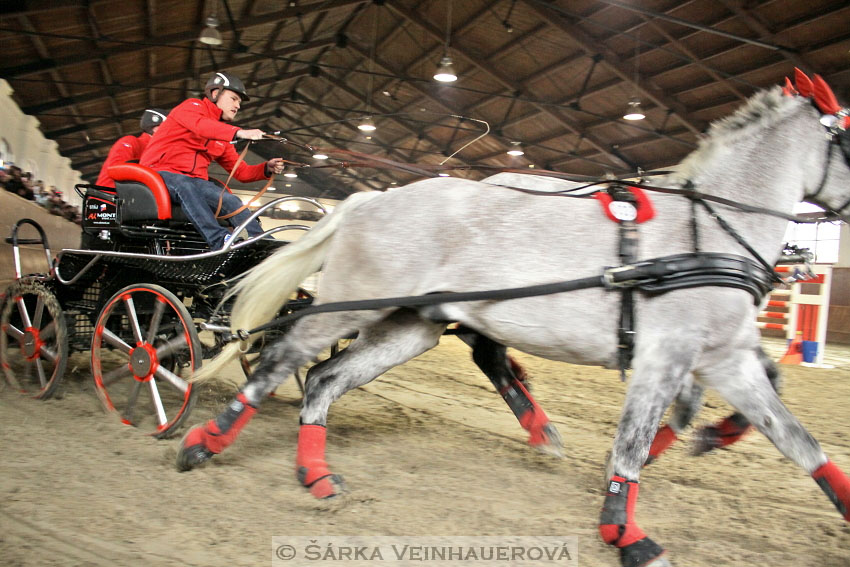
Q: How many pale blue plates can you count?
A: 0